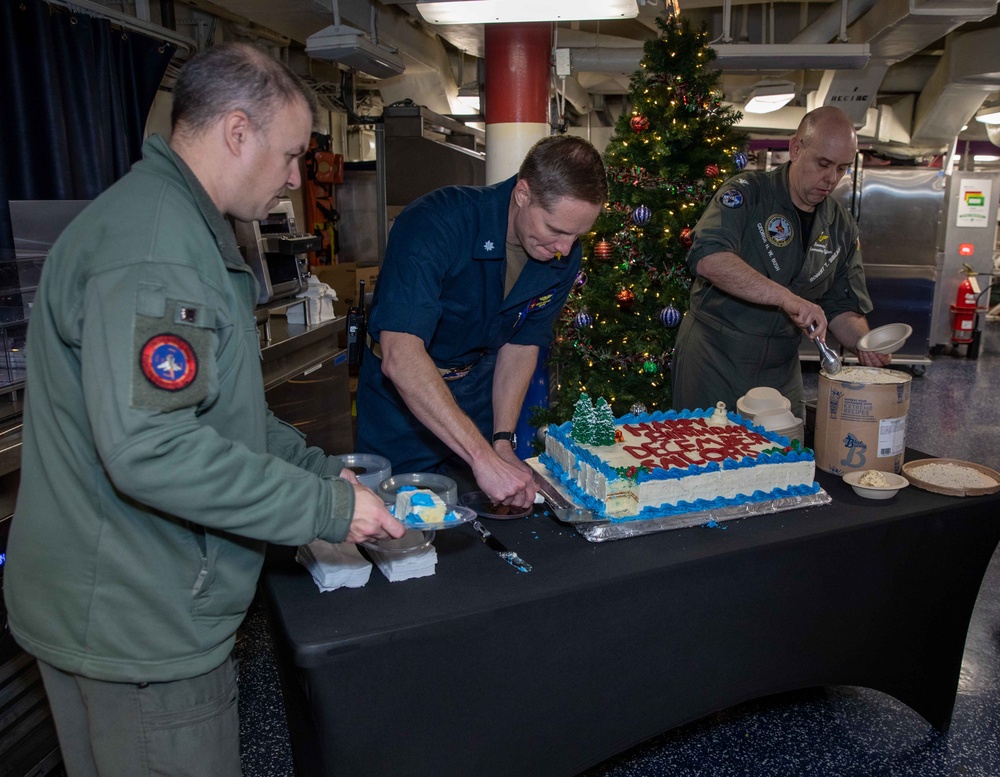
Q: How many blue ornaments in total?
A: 4